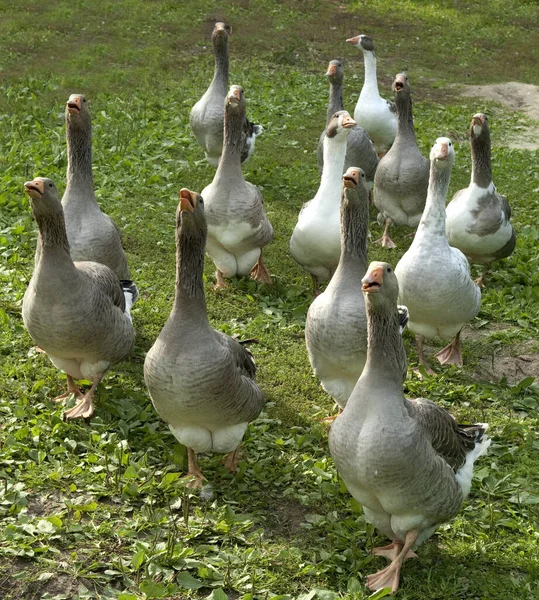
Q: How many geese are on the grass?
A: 13